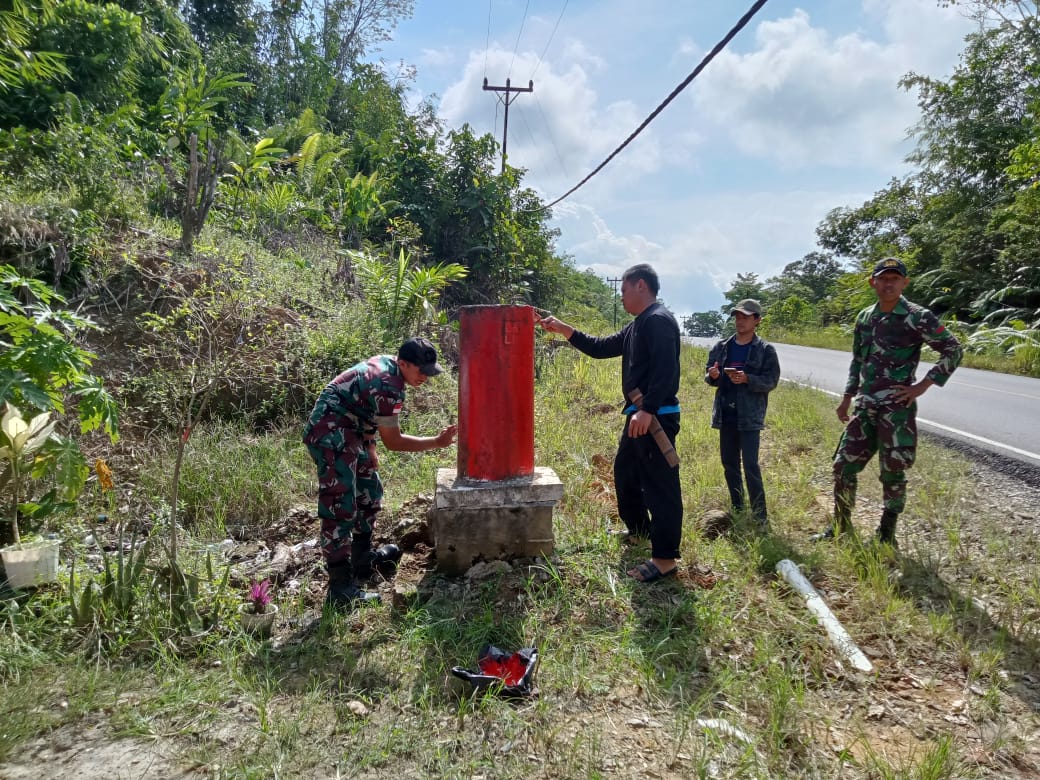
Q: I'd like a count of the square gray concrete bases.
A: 1